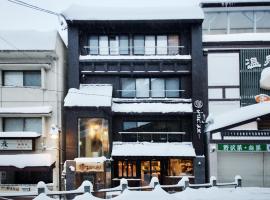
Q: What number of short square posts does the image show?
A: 7